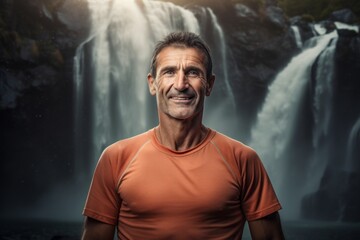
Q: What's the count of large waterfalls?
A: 2